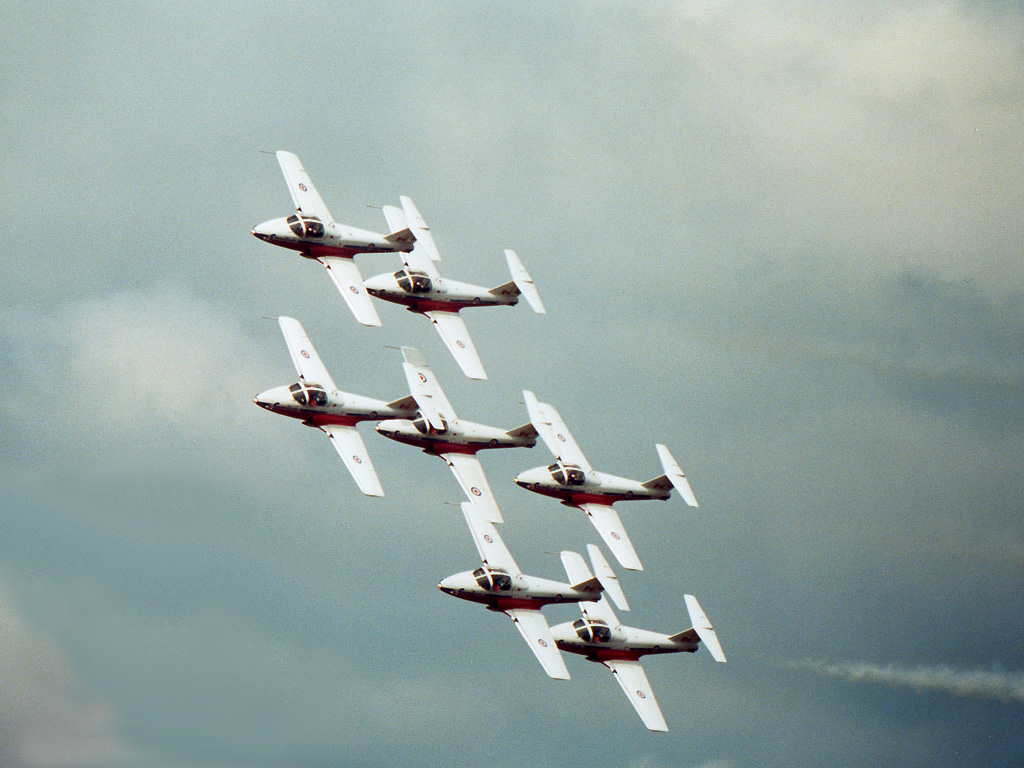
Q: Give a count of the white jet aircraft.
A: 7